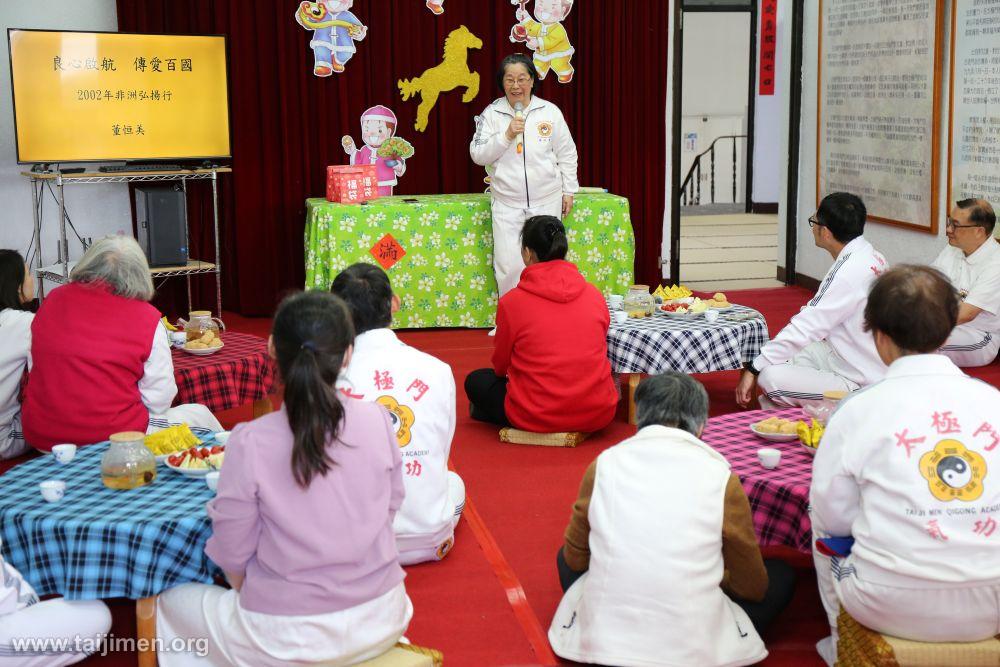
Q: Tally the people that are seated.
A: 10